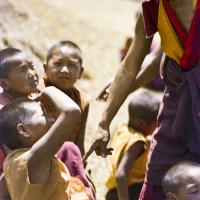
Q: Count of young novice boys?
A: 5